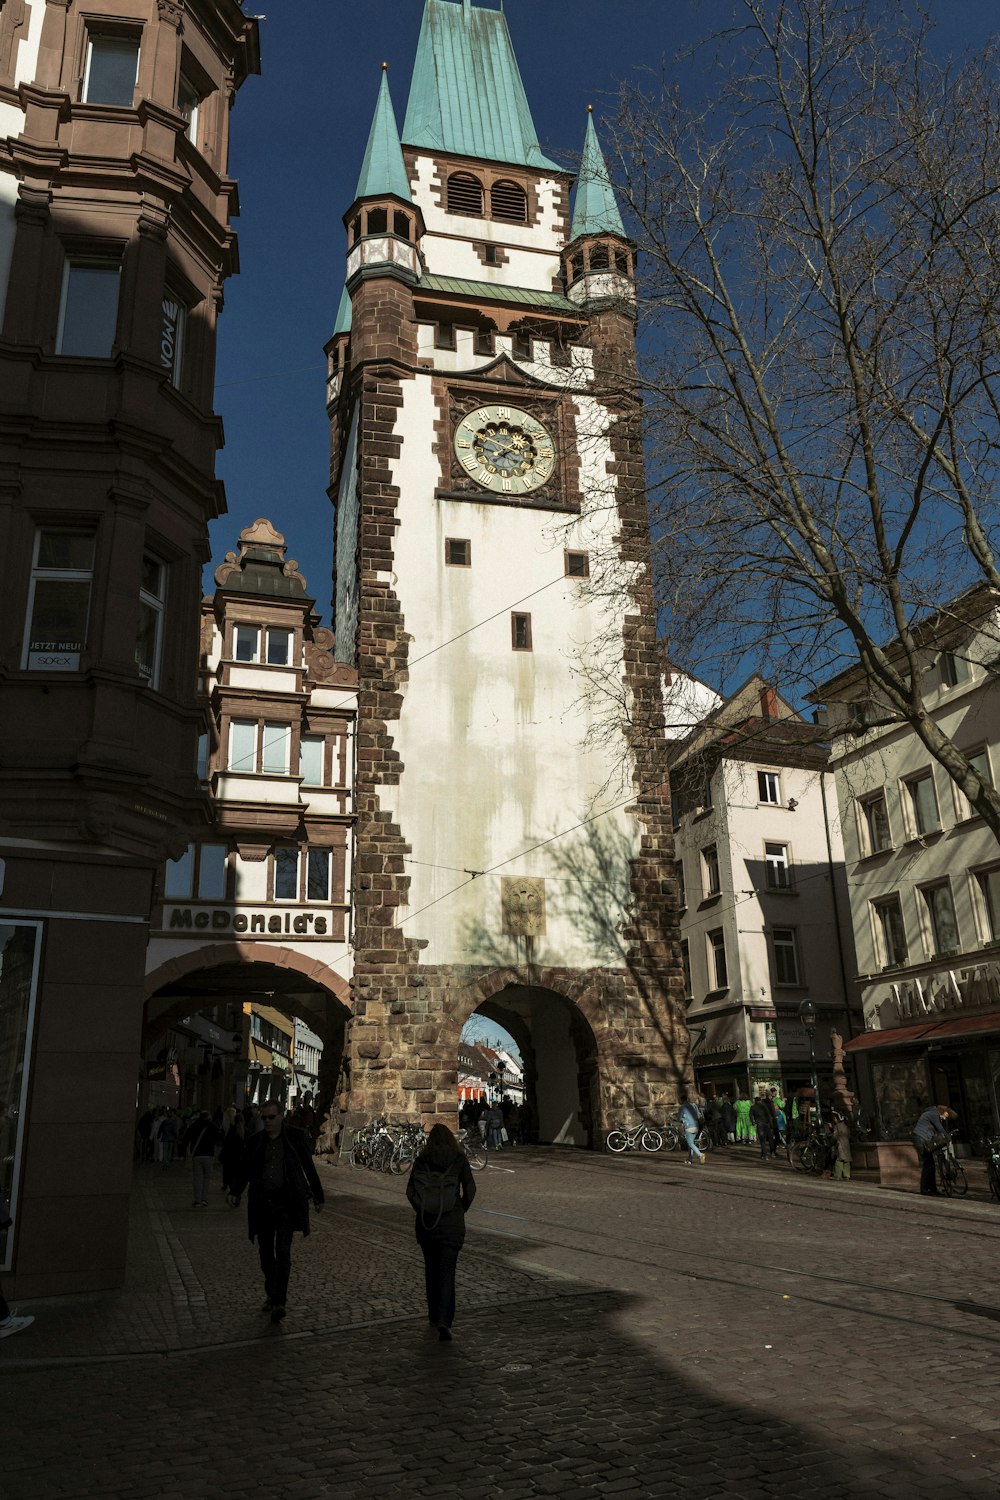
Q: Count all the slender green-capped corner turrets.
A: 3